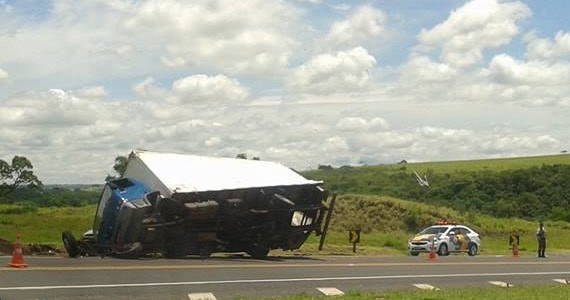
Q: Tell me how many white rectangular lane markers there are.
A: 5